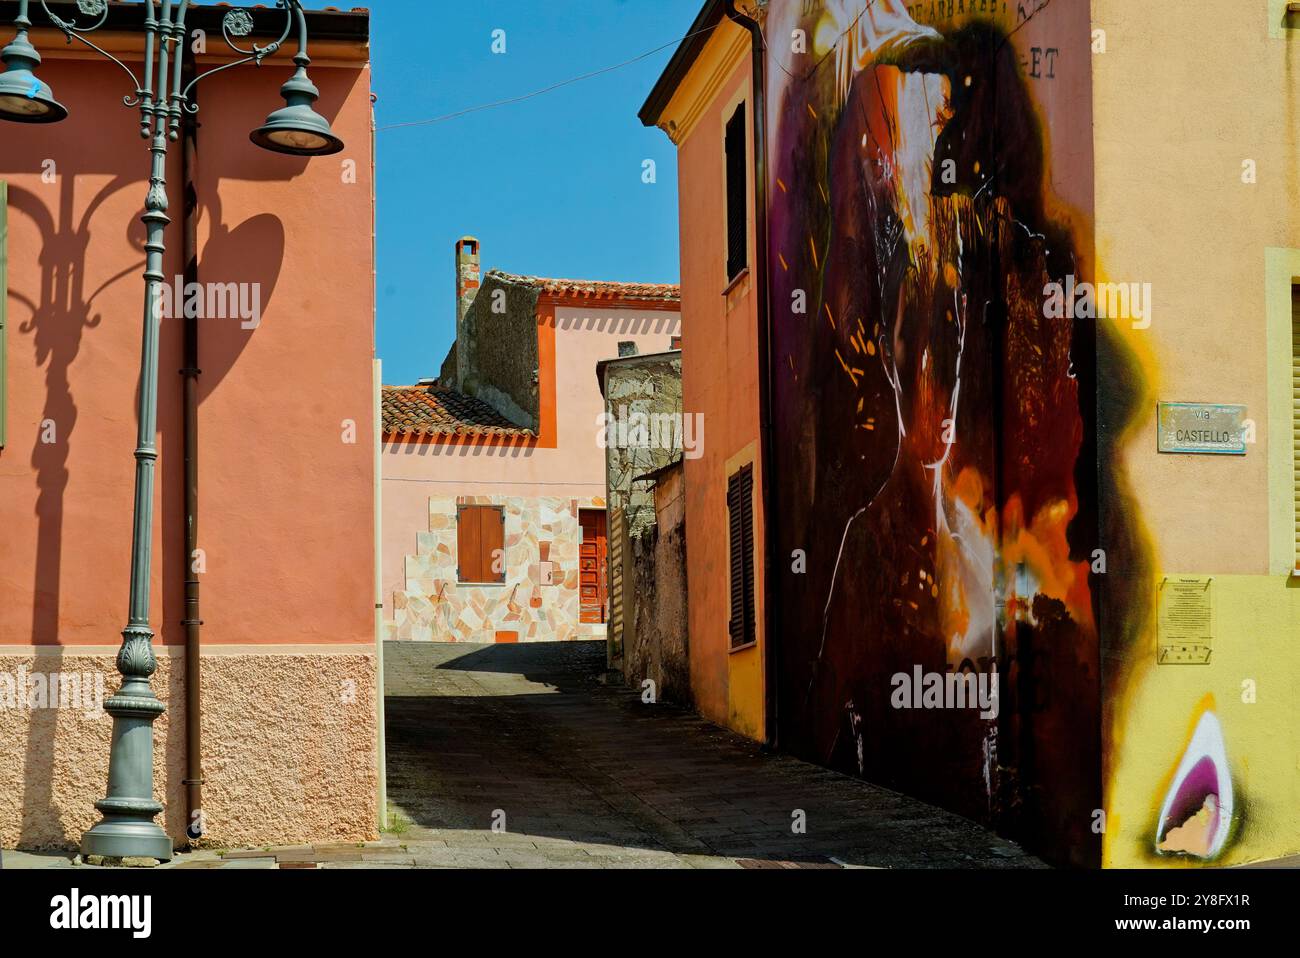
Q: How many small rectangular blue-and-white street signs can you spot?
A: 1